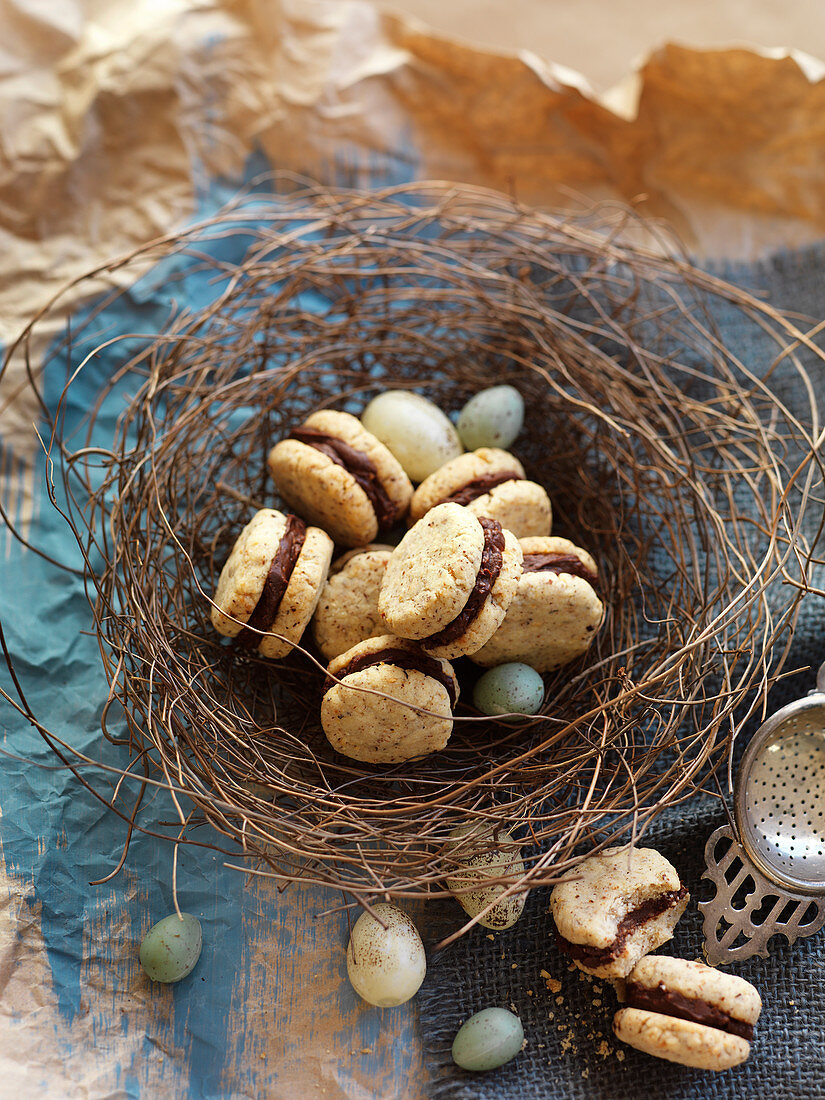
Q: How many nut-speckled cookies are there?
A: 9